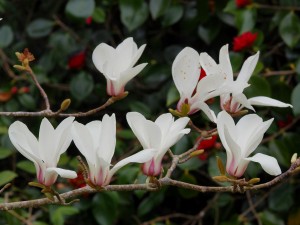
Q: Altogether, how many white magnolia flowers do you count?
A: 7